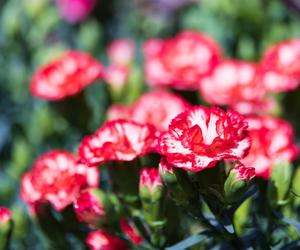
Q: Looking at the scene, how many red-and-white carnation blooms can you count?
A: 9